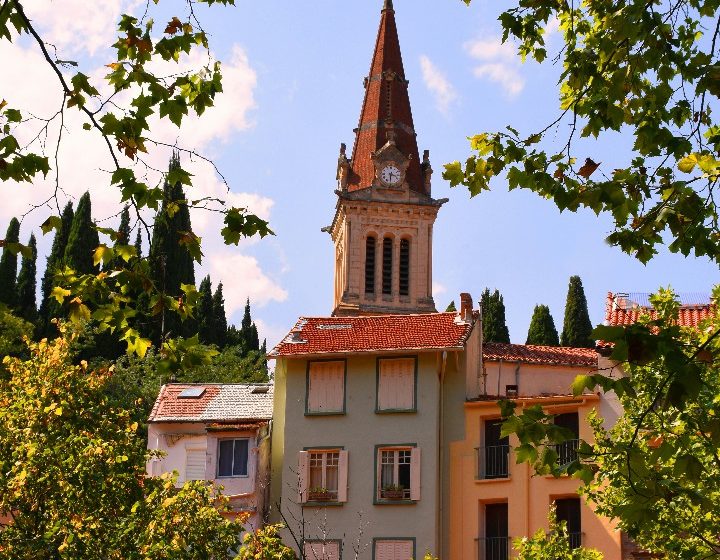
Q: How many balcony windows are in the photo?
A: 4